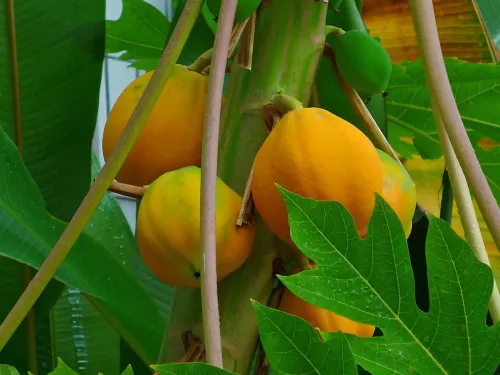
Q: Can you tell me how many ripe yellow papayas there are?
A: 5